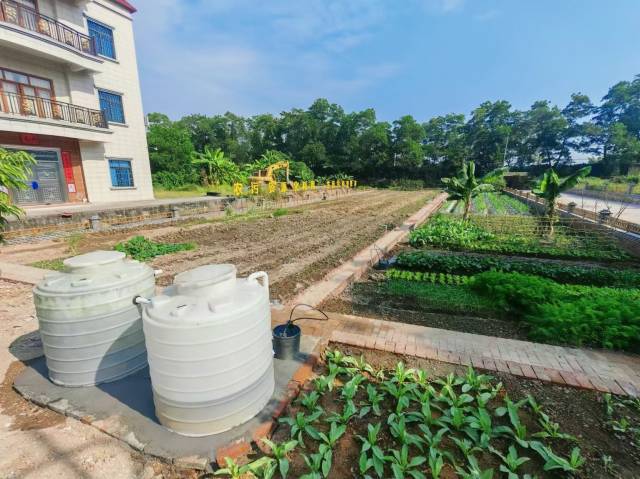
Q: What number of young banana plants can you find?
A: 2